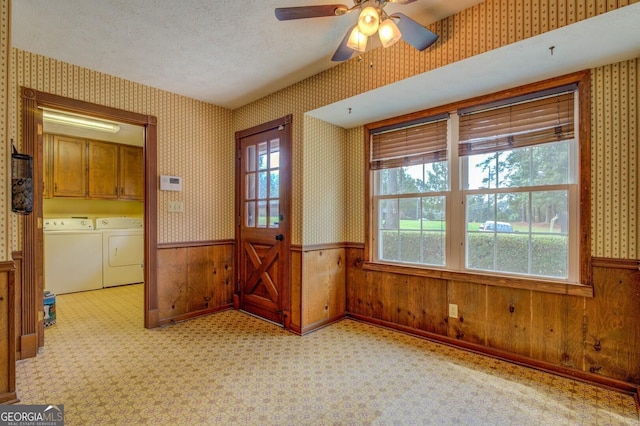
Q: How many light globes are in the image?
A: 3